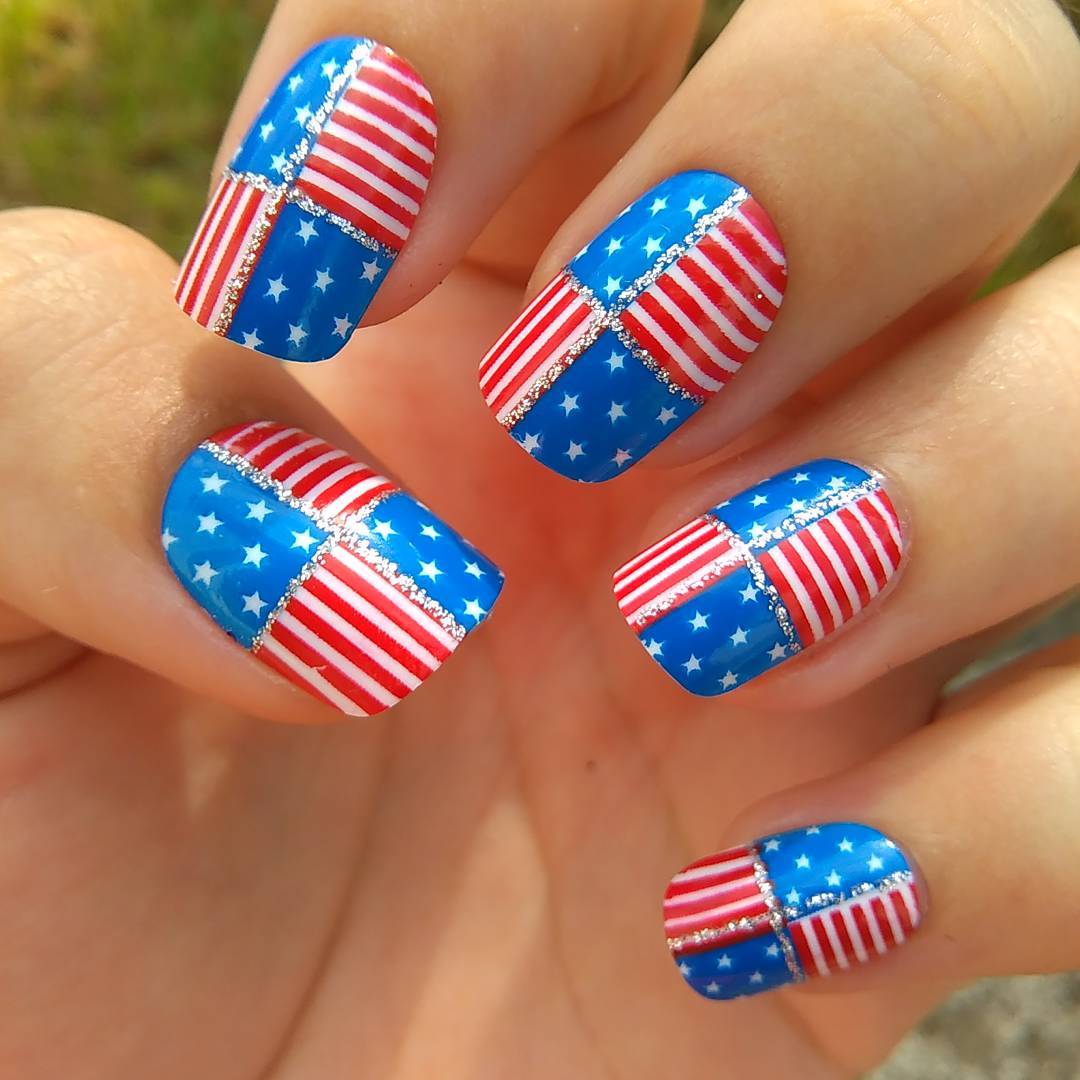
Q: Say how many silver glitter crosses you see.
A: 5